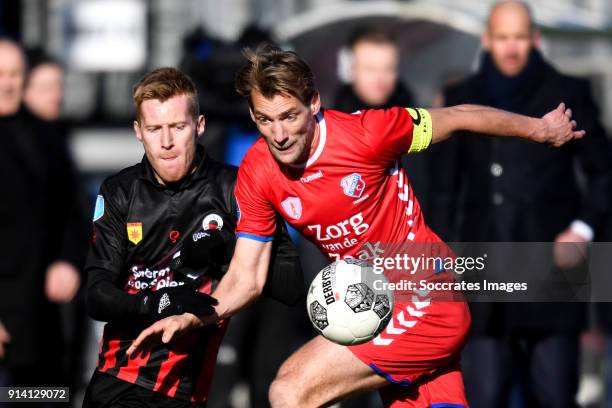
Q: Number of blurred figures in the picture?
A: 4